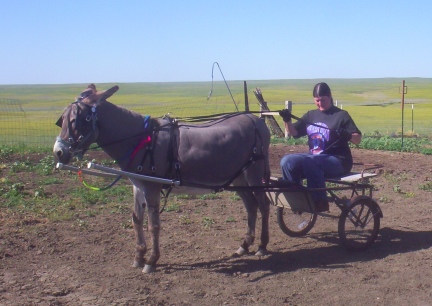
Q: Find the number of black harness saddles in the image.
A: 1